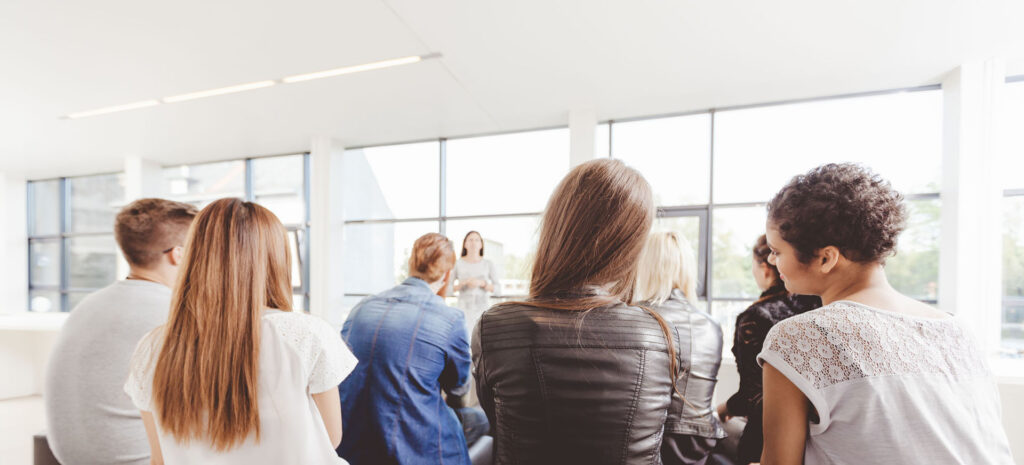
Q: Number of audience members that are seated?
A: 7